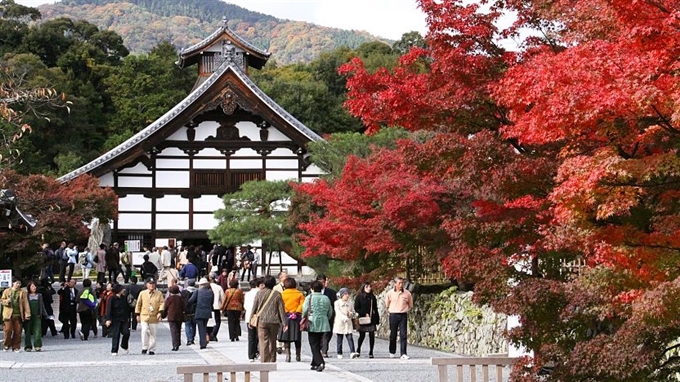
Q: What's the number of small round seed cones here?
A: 0